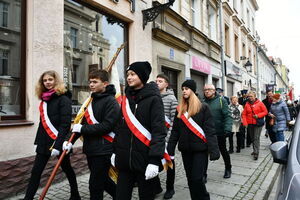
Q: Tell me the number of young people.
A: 5